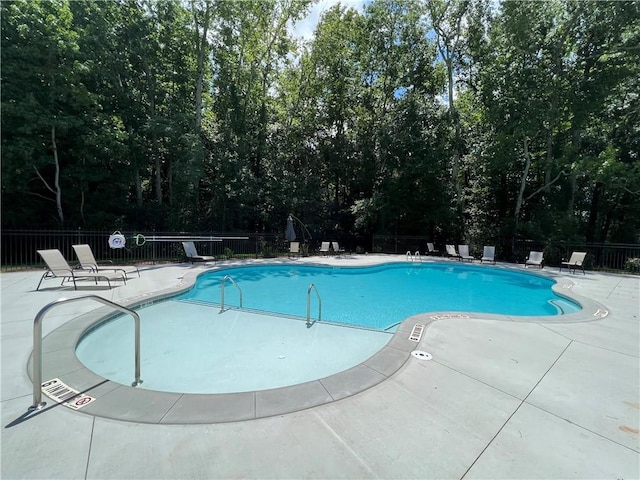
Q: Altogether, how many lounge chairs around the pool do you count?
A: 12